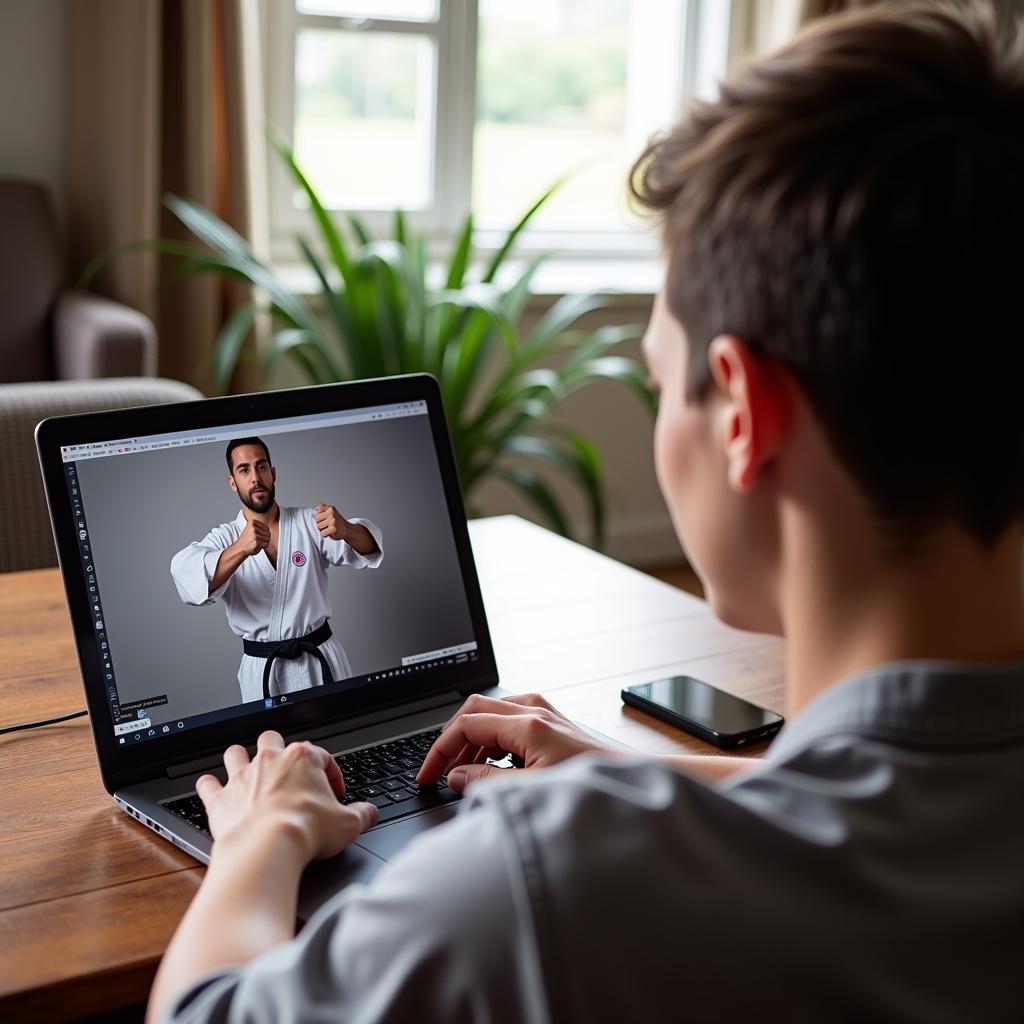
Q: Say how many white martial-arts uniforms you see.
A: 1